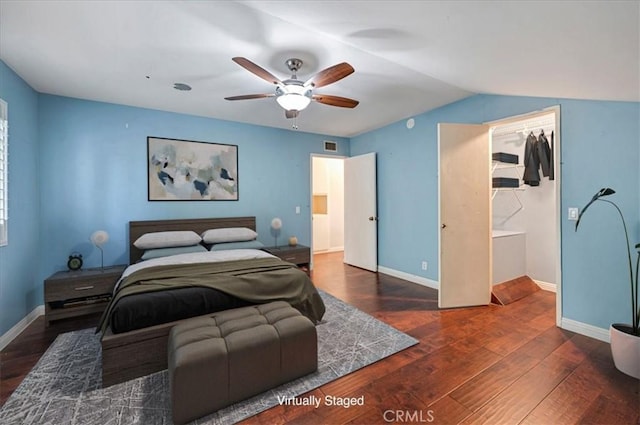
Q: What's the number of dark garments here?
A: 3